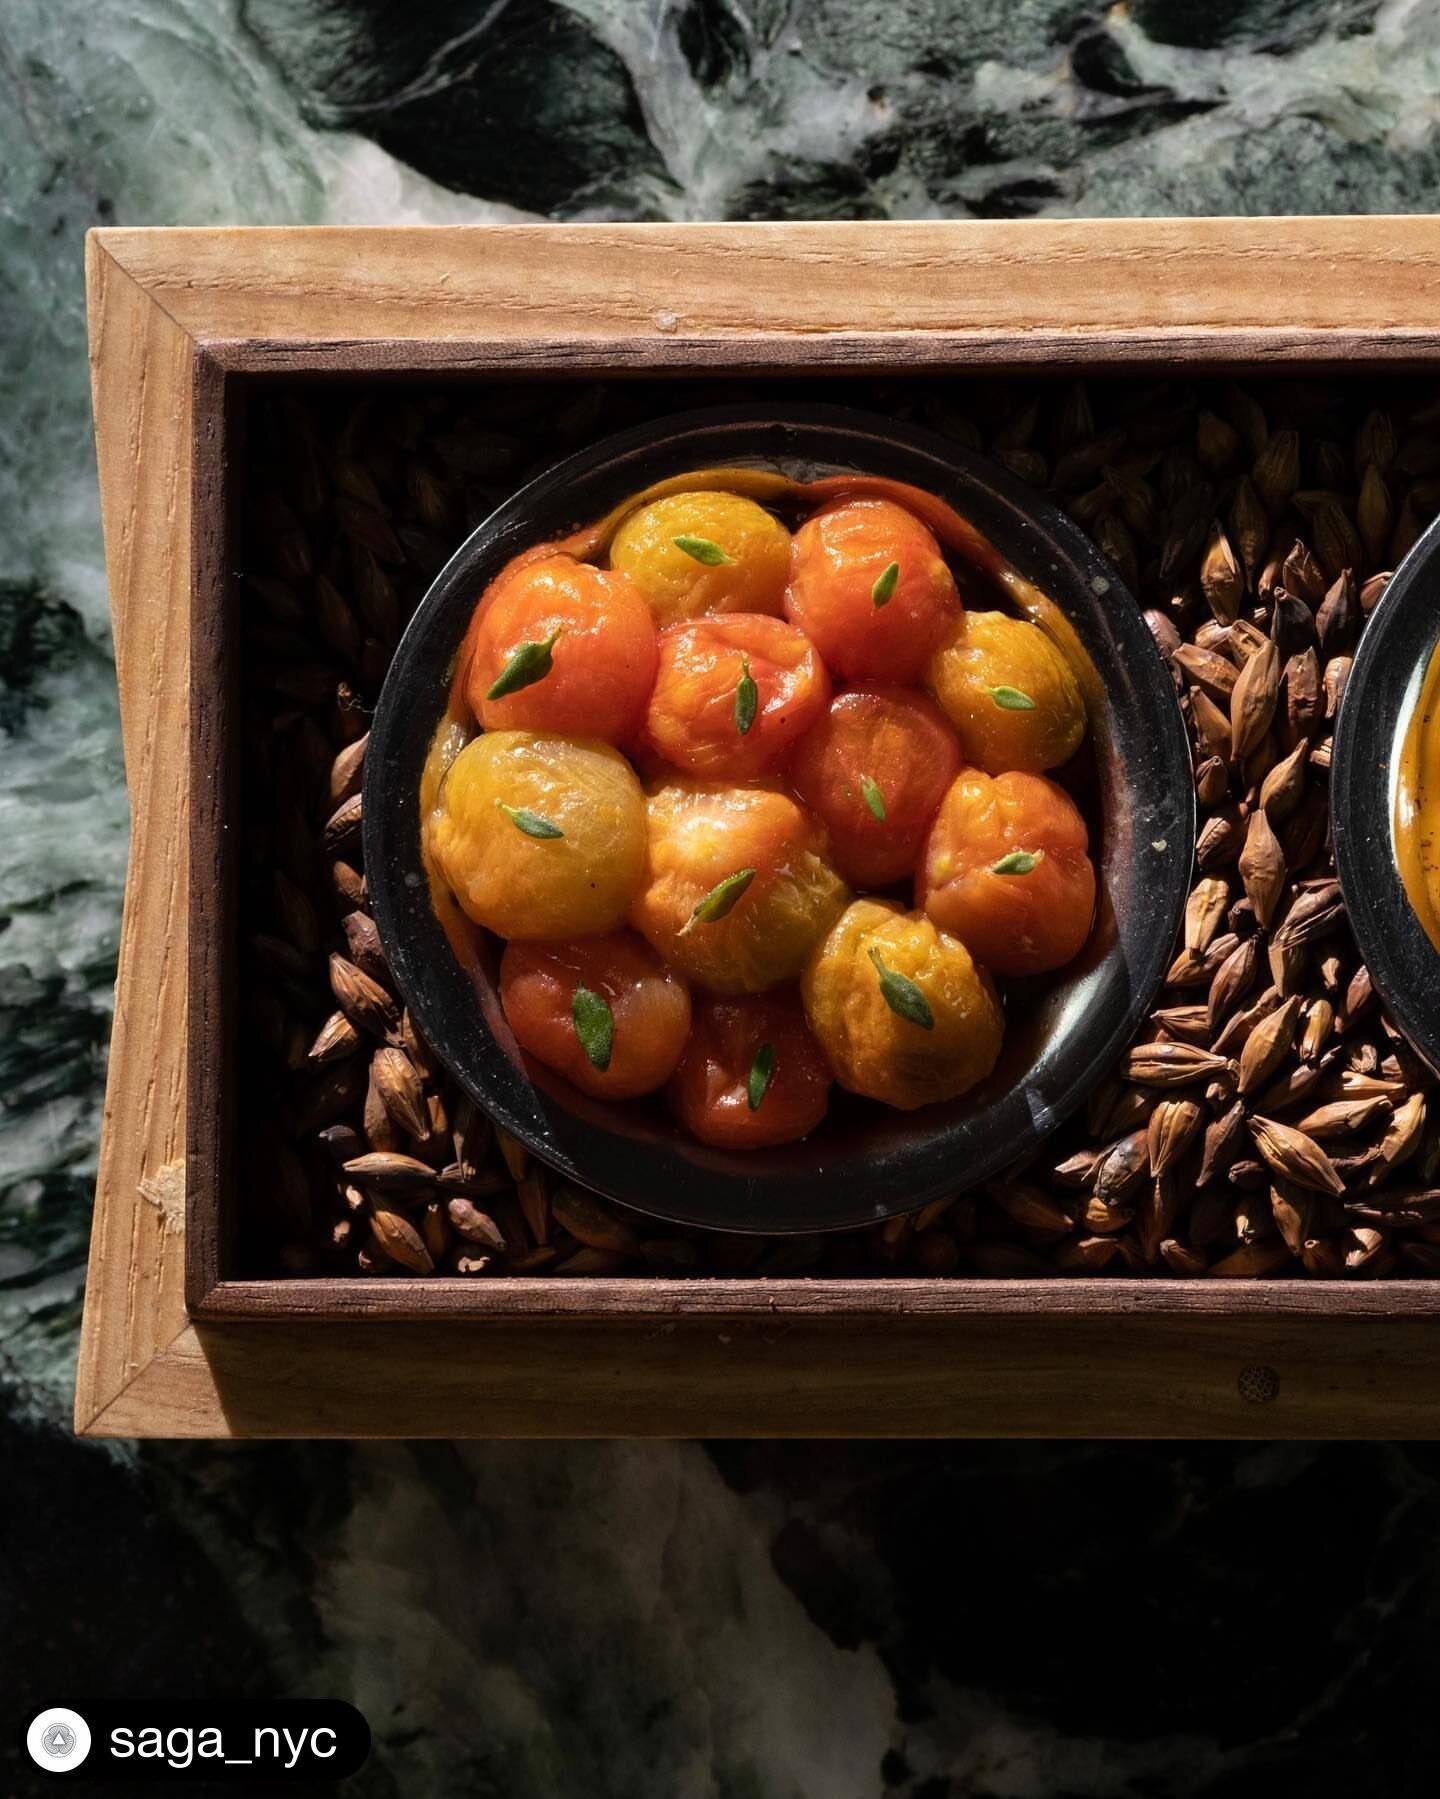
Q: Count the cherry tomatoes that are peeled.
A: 12